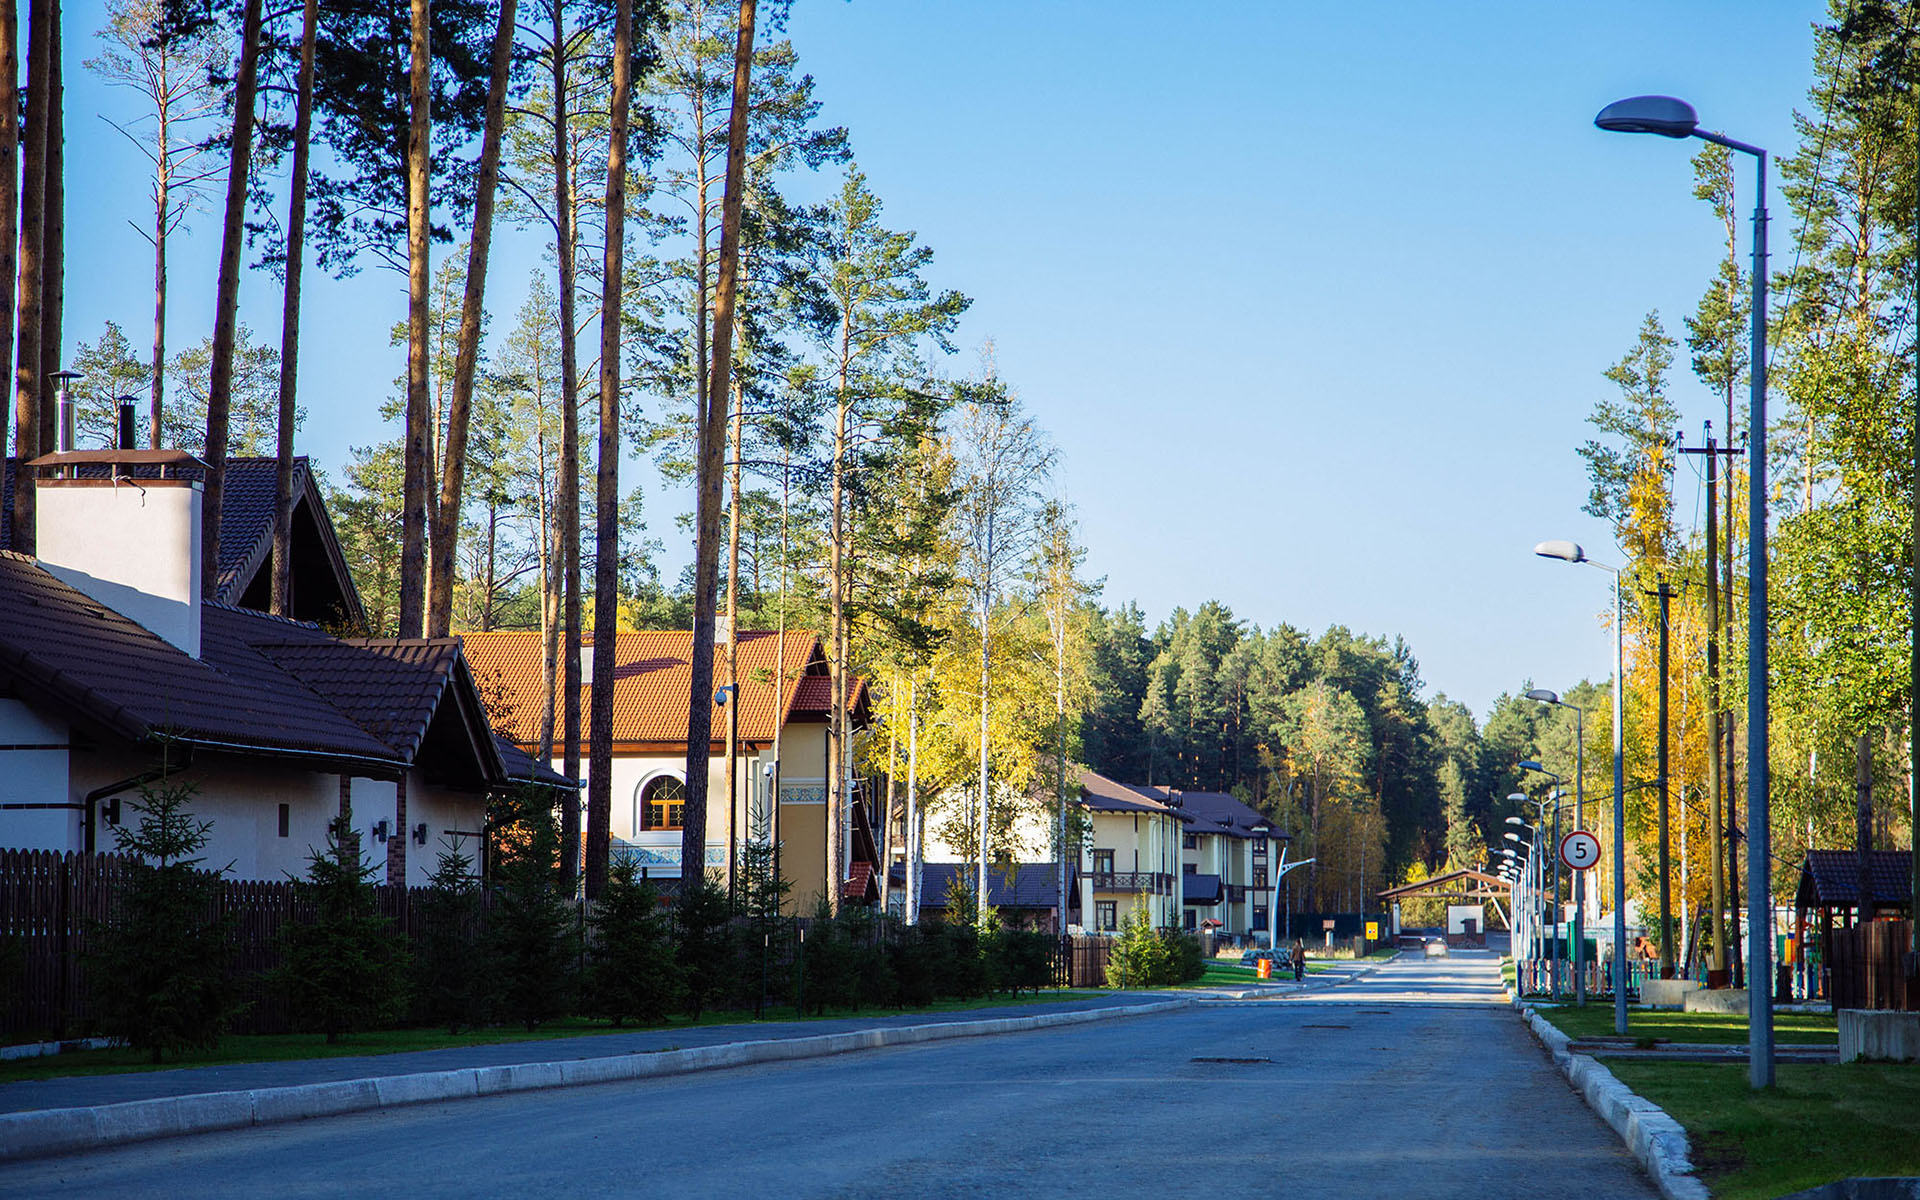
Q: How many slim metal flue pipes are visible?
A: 2